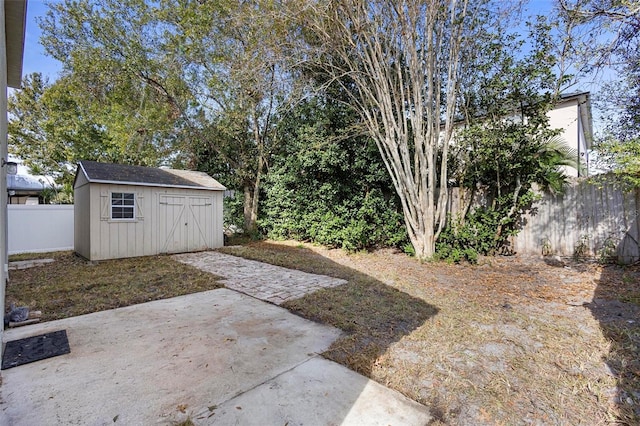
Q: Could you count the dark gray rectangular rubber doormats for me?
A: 1